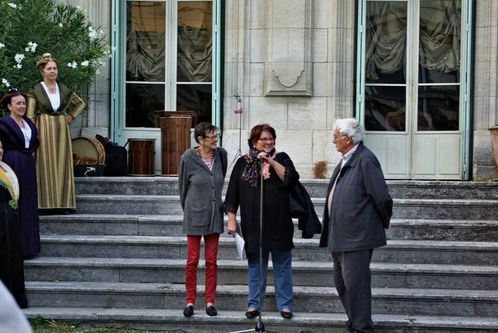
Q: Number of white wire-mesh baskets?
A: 0